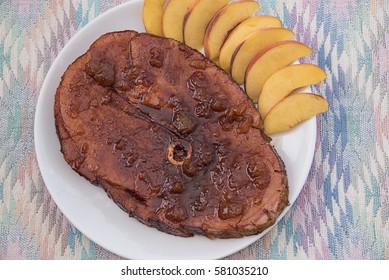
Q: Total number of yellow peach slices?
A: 9